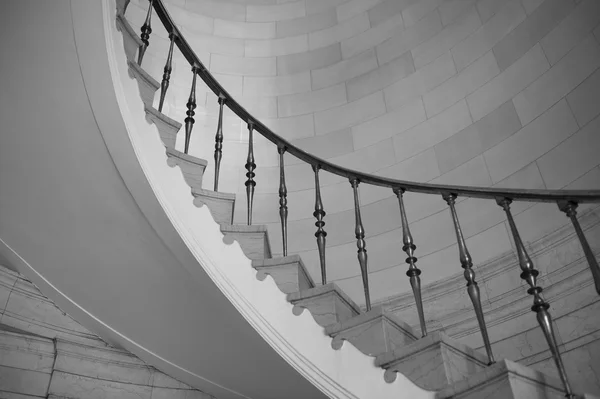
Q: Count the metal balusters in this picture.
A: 12